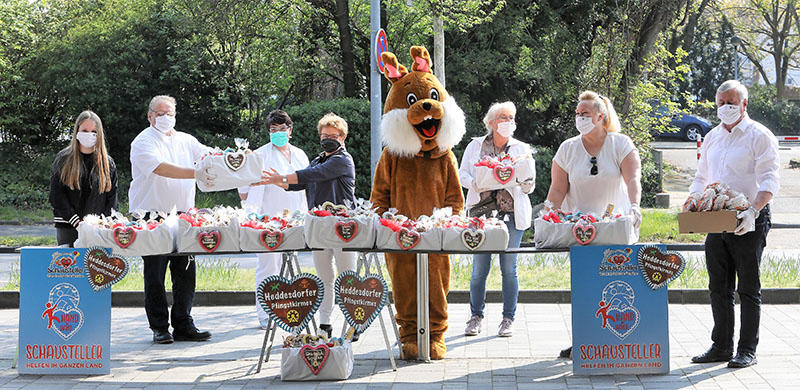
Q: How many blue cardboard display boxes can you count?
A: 2